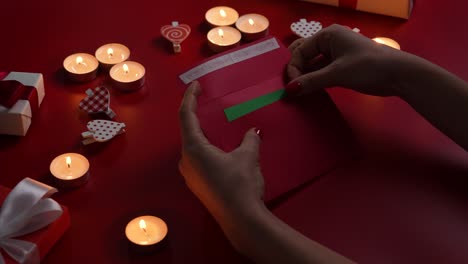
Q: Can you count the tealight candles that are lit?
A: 9